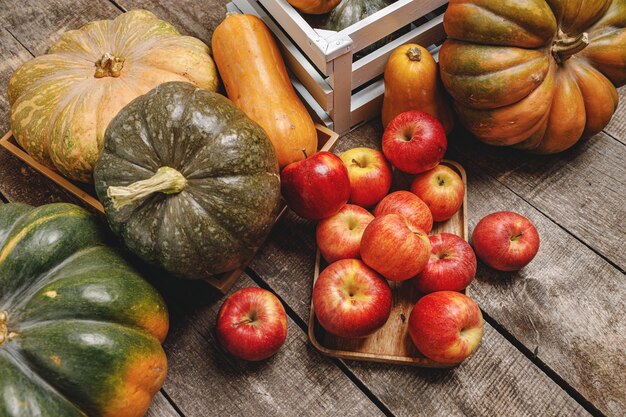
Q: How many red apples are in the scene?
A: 12